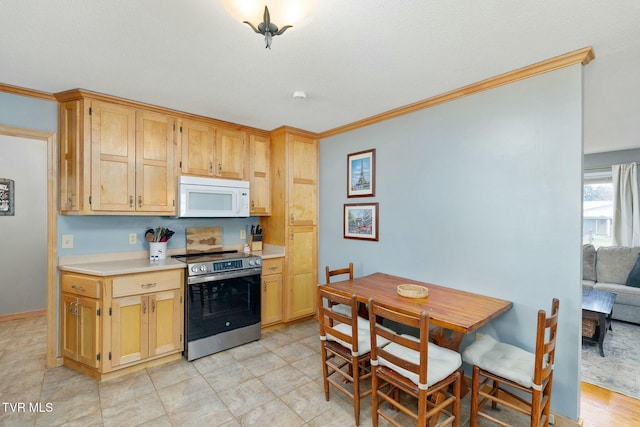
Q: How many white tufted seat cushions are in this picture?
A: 4